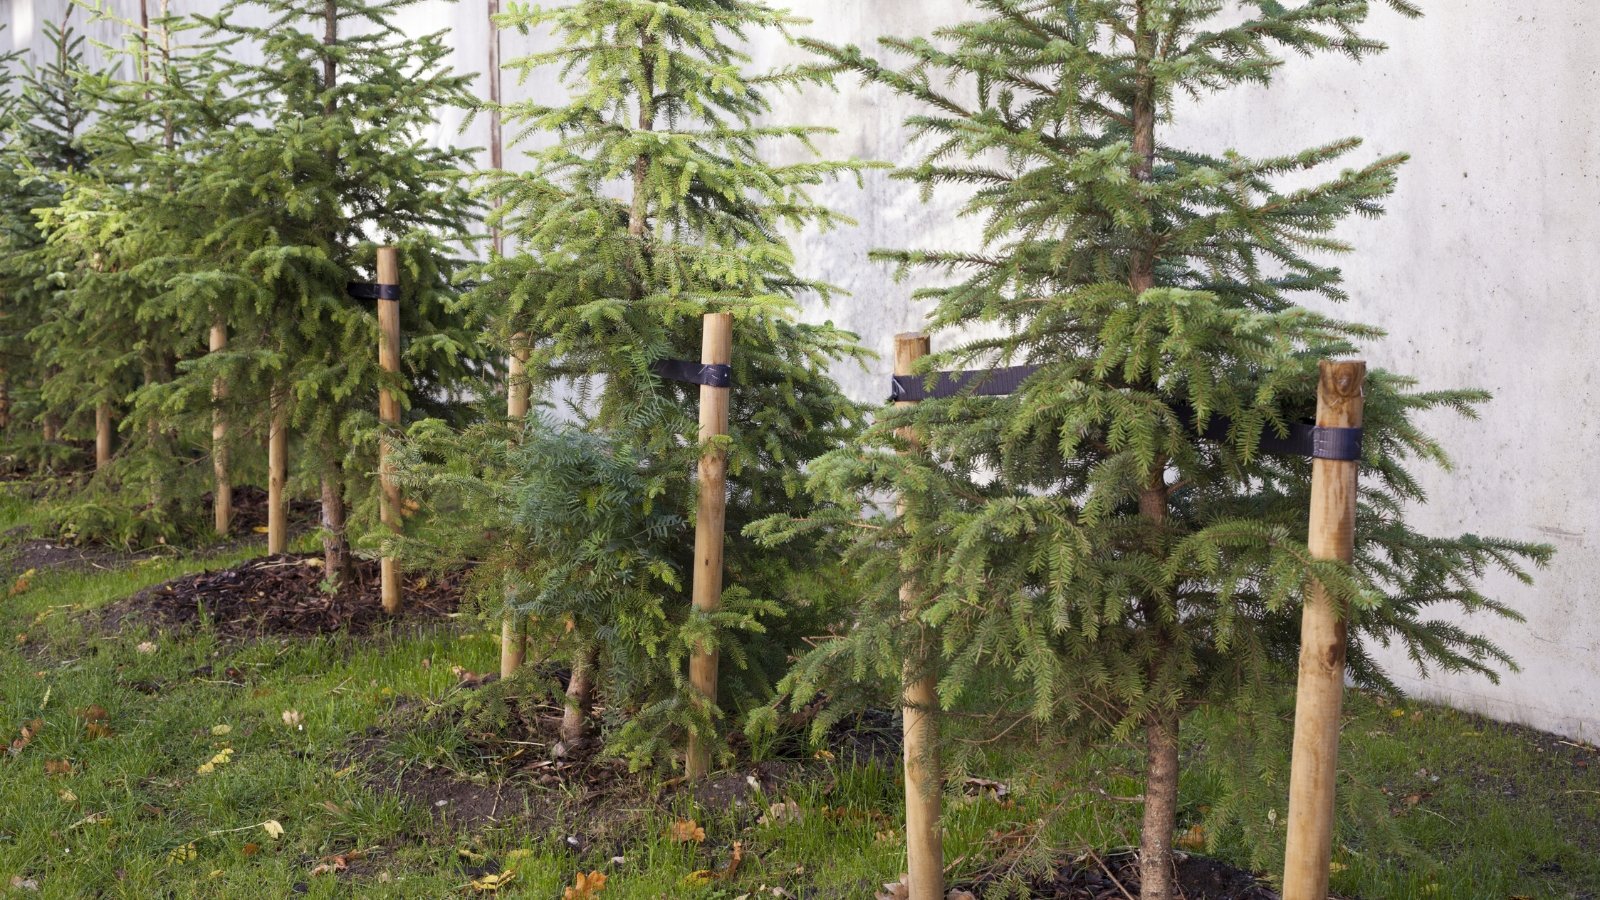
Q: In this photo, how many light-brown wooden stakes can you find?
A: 8